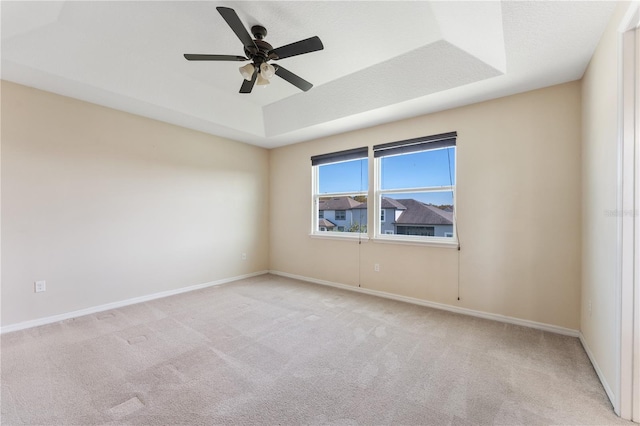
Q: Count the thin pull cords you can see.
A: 2